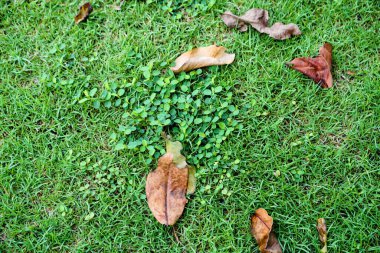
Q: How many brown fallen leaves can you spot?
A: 7